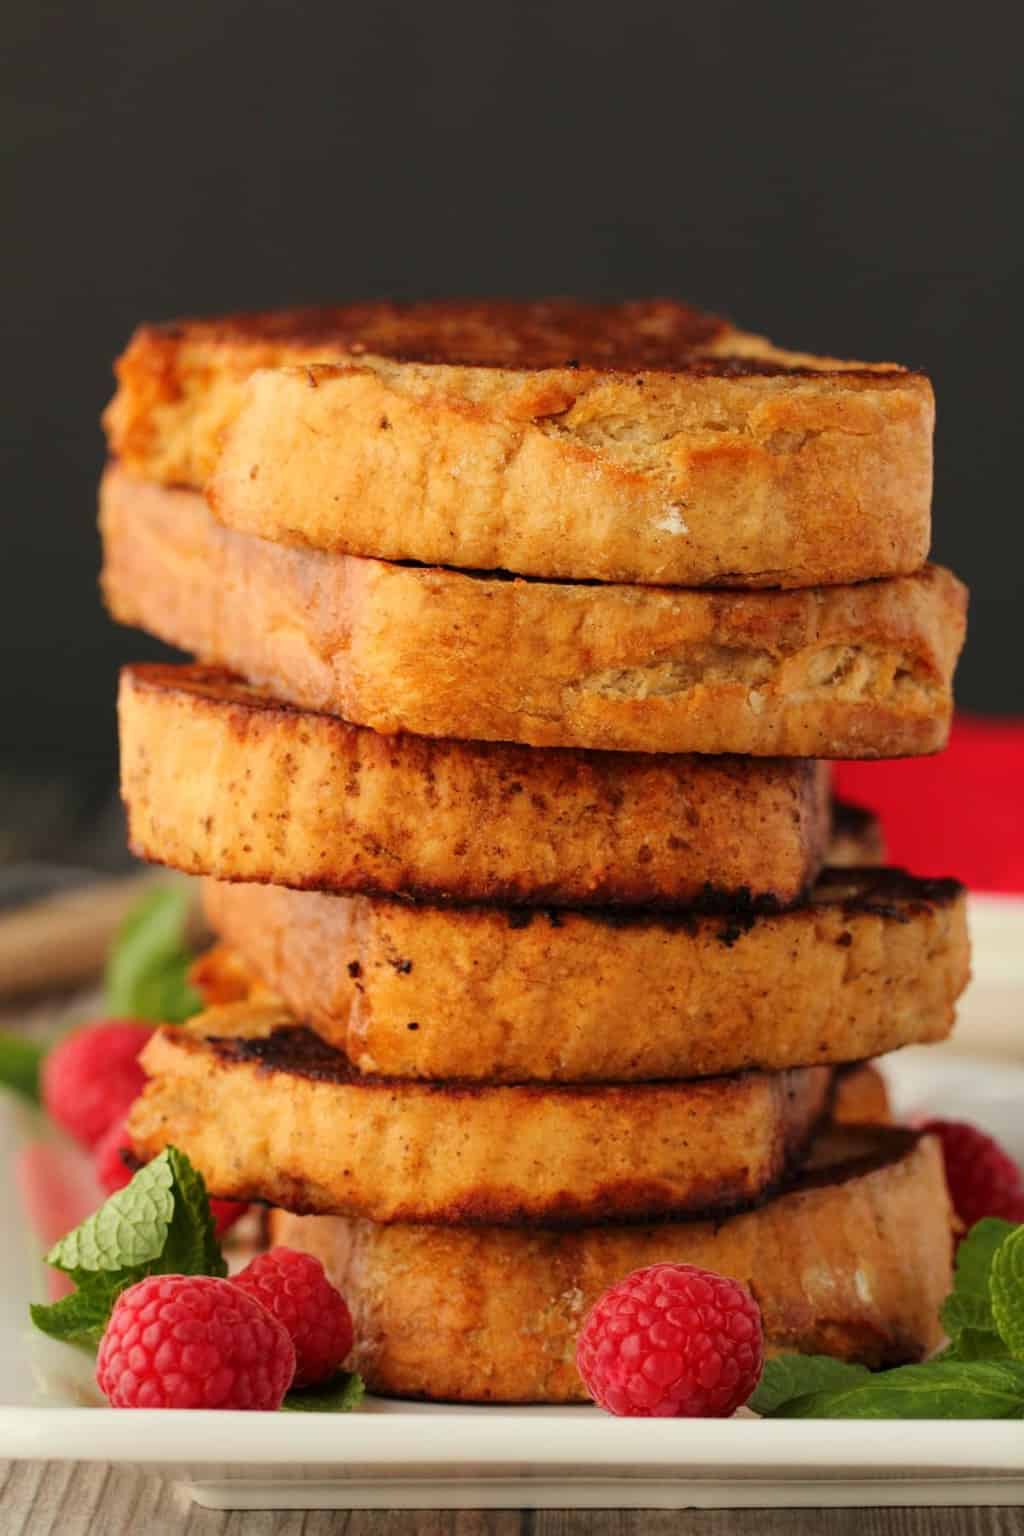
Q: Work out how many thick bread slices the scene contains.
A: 6